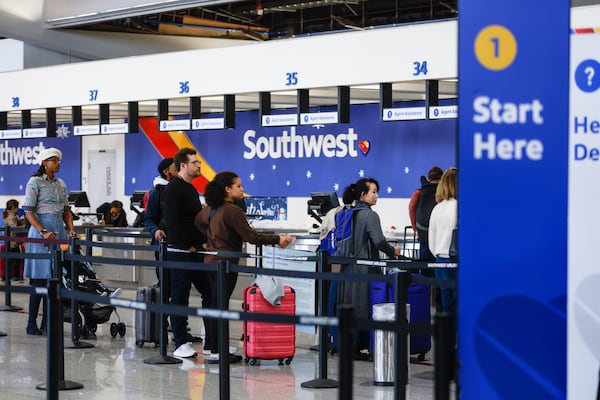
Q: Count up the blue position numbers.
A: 5